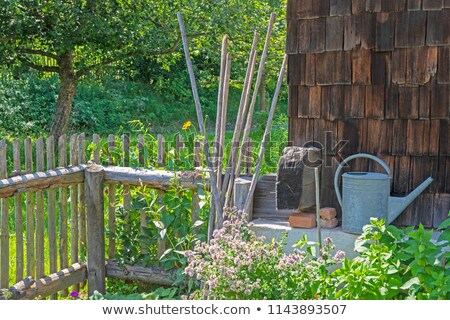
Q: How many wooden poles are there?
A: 7